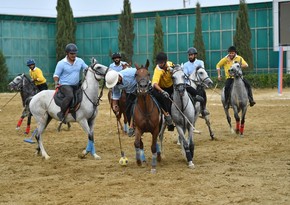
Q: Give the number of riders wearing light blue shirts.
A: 4